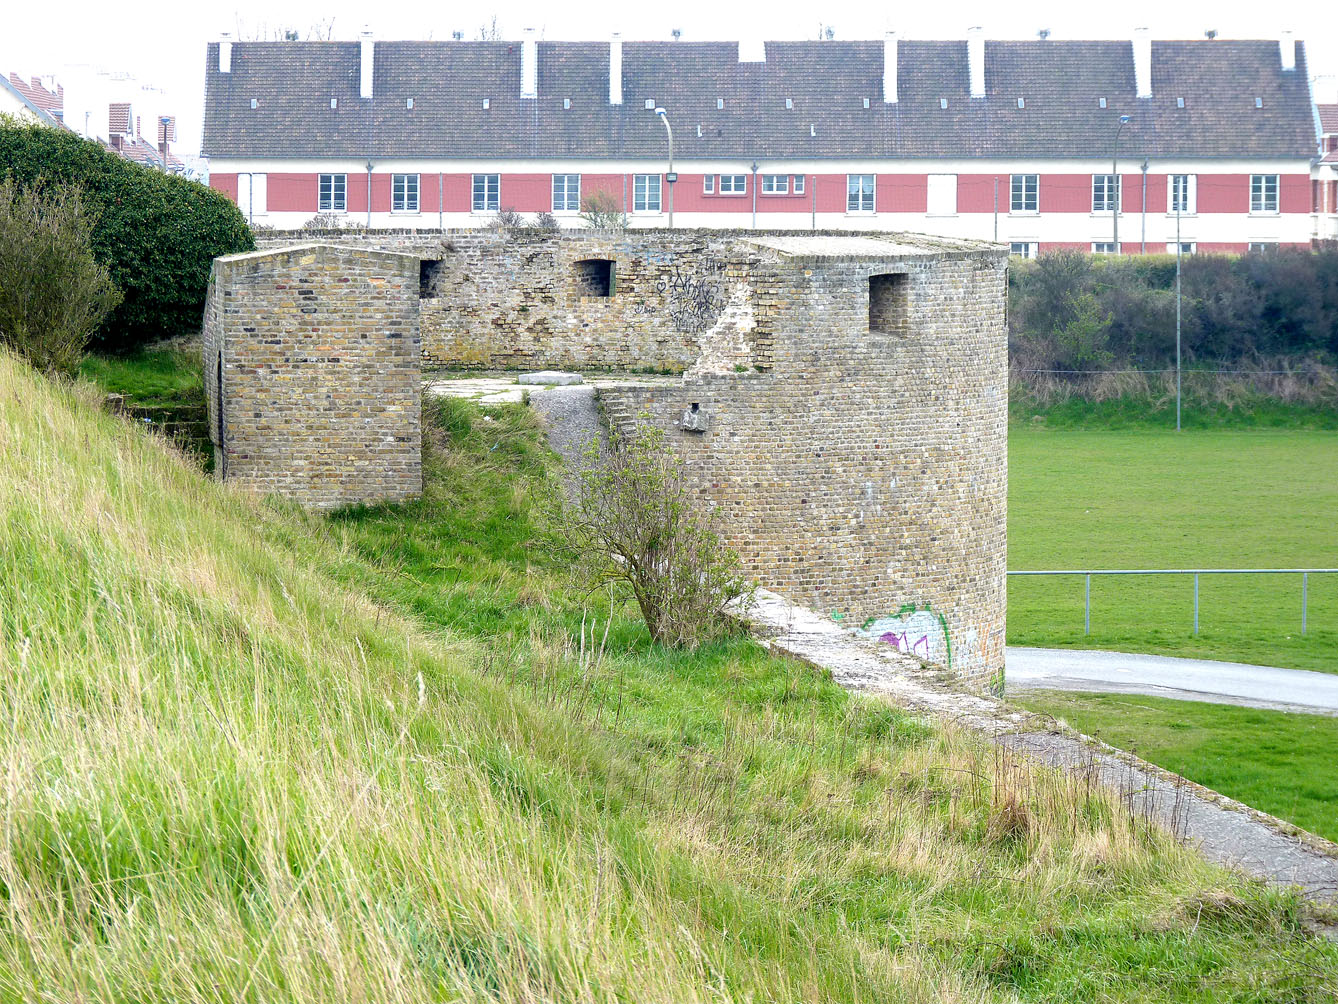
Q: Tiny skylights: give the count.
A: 14